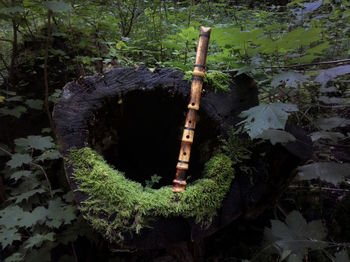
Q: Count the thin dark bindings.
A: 5